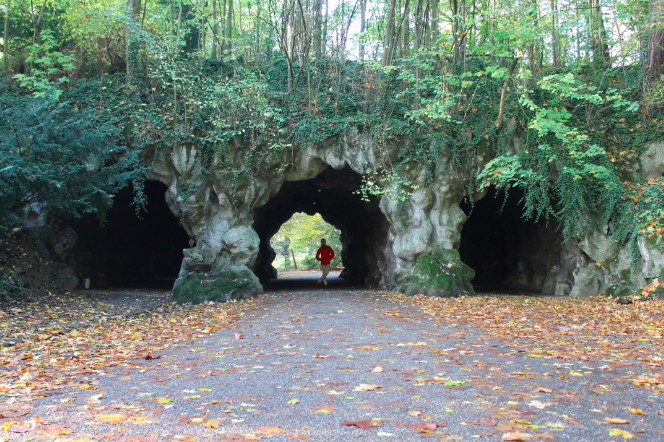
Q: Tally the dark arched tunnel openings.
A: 3